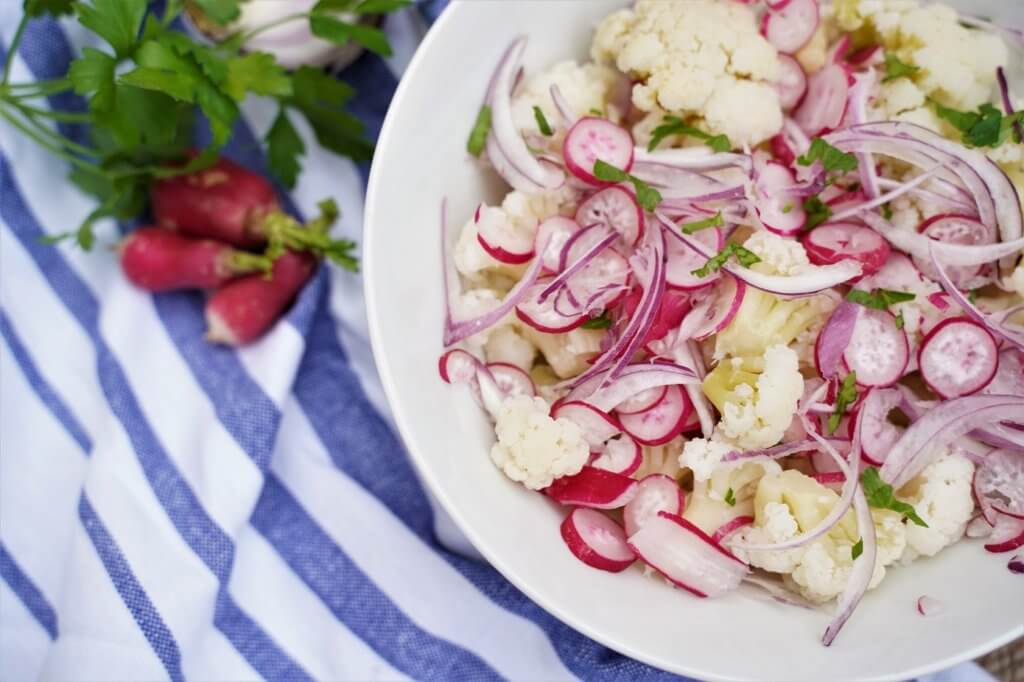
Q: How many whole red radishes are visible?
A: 3